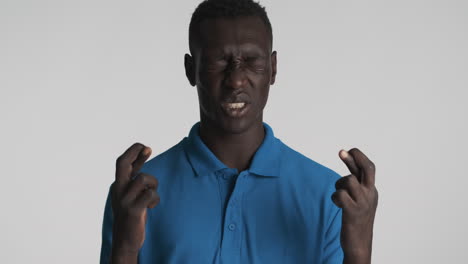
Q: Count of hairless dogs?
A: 0